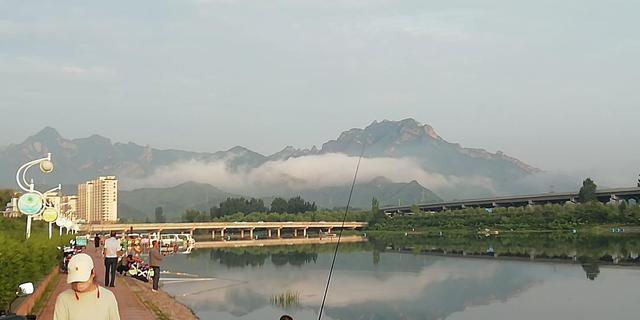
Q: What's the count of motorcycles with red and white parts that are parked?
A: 1